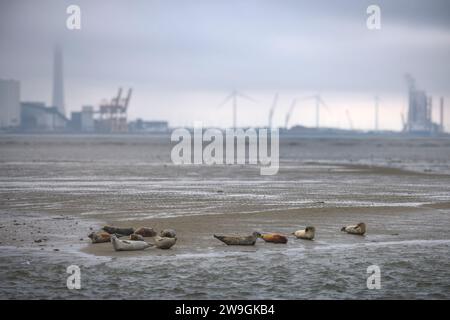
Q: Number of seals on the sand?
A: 11